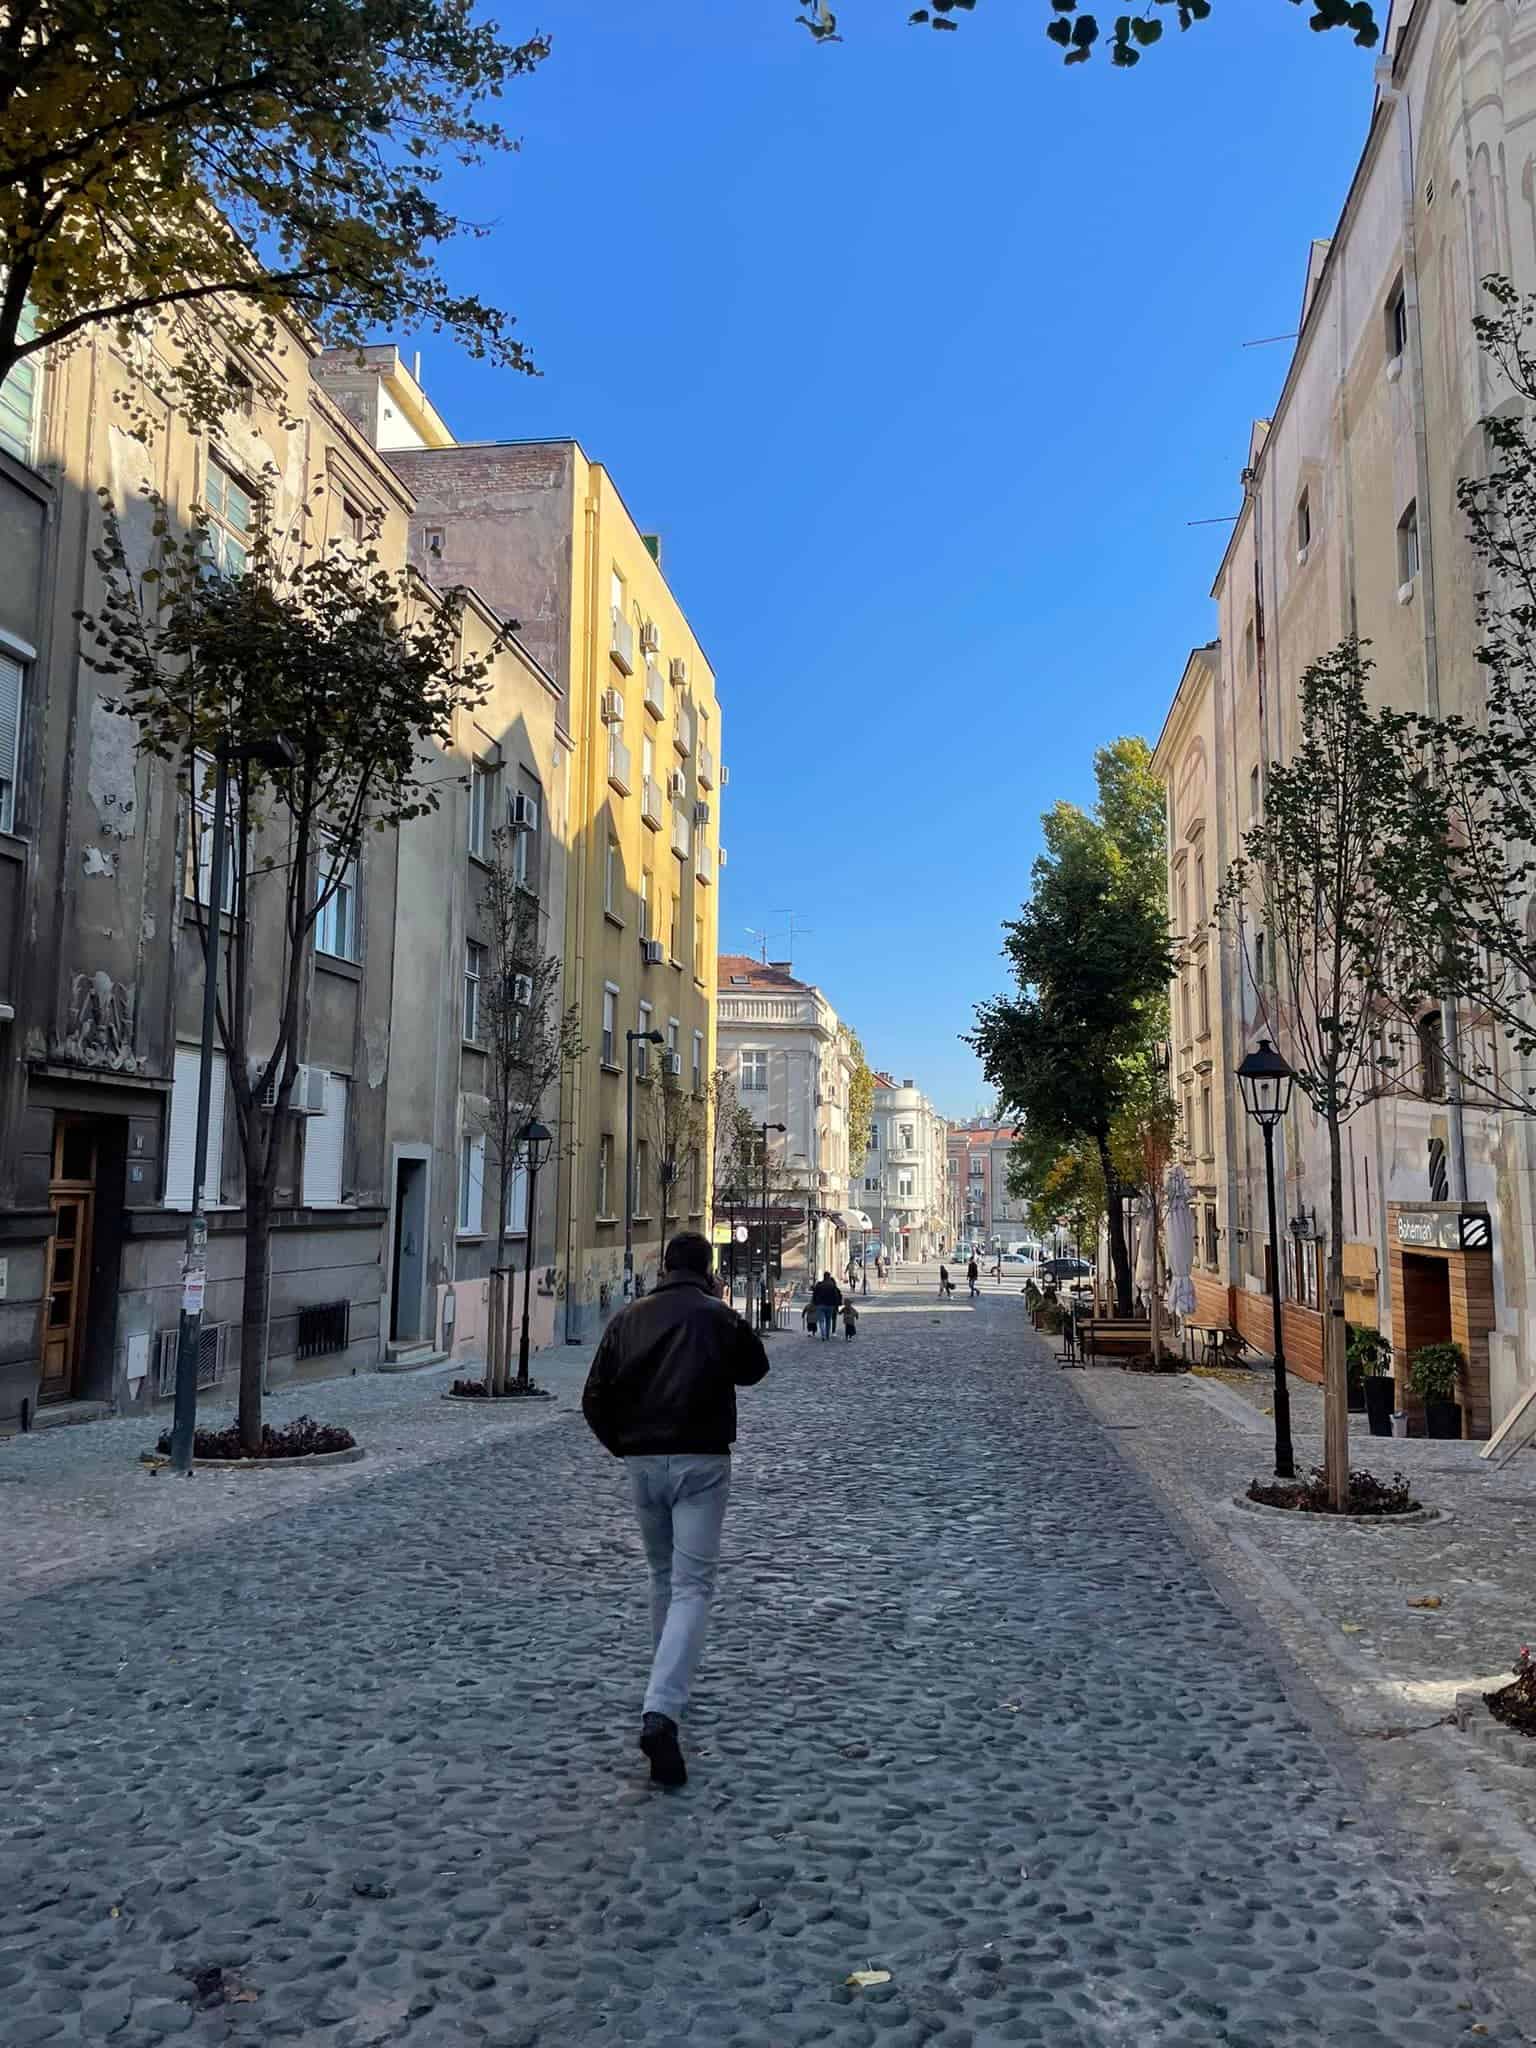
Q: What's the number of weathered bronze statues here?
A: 0